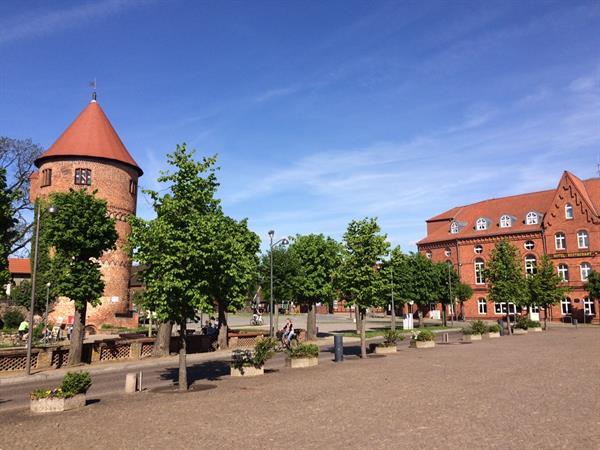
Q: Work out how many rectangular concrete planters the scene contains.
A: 9